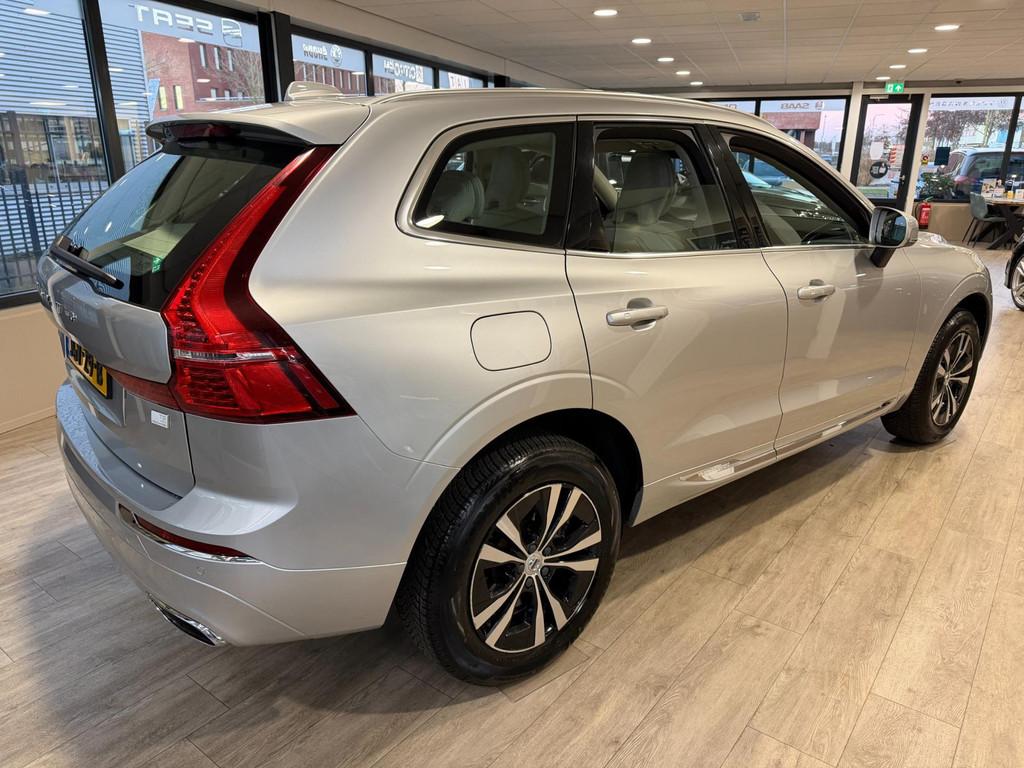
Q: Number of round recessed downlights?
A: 9